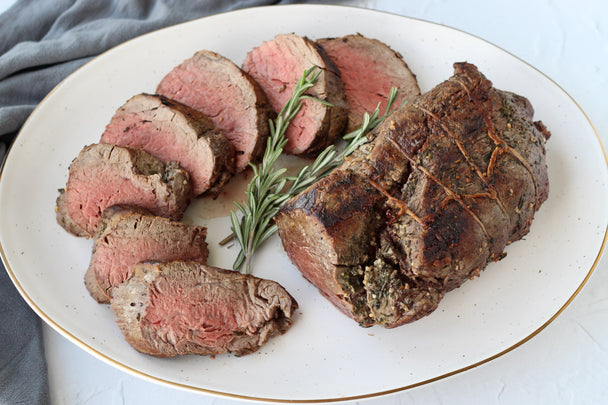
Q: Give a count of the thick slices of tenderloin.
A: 7